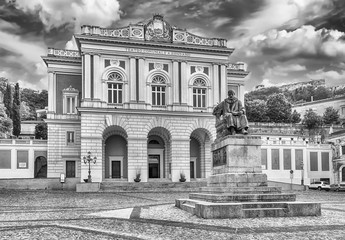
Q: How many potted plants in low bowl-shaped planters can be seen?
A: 2